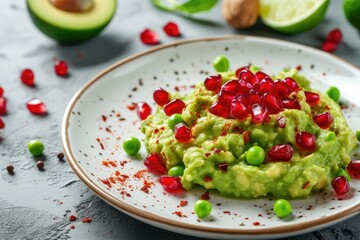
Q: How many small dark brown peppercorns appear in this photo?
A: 3